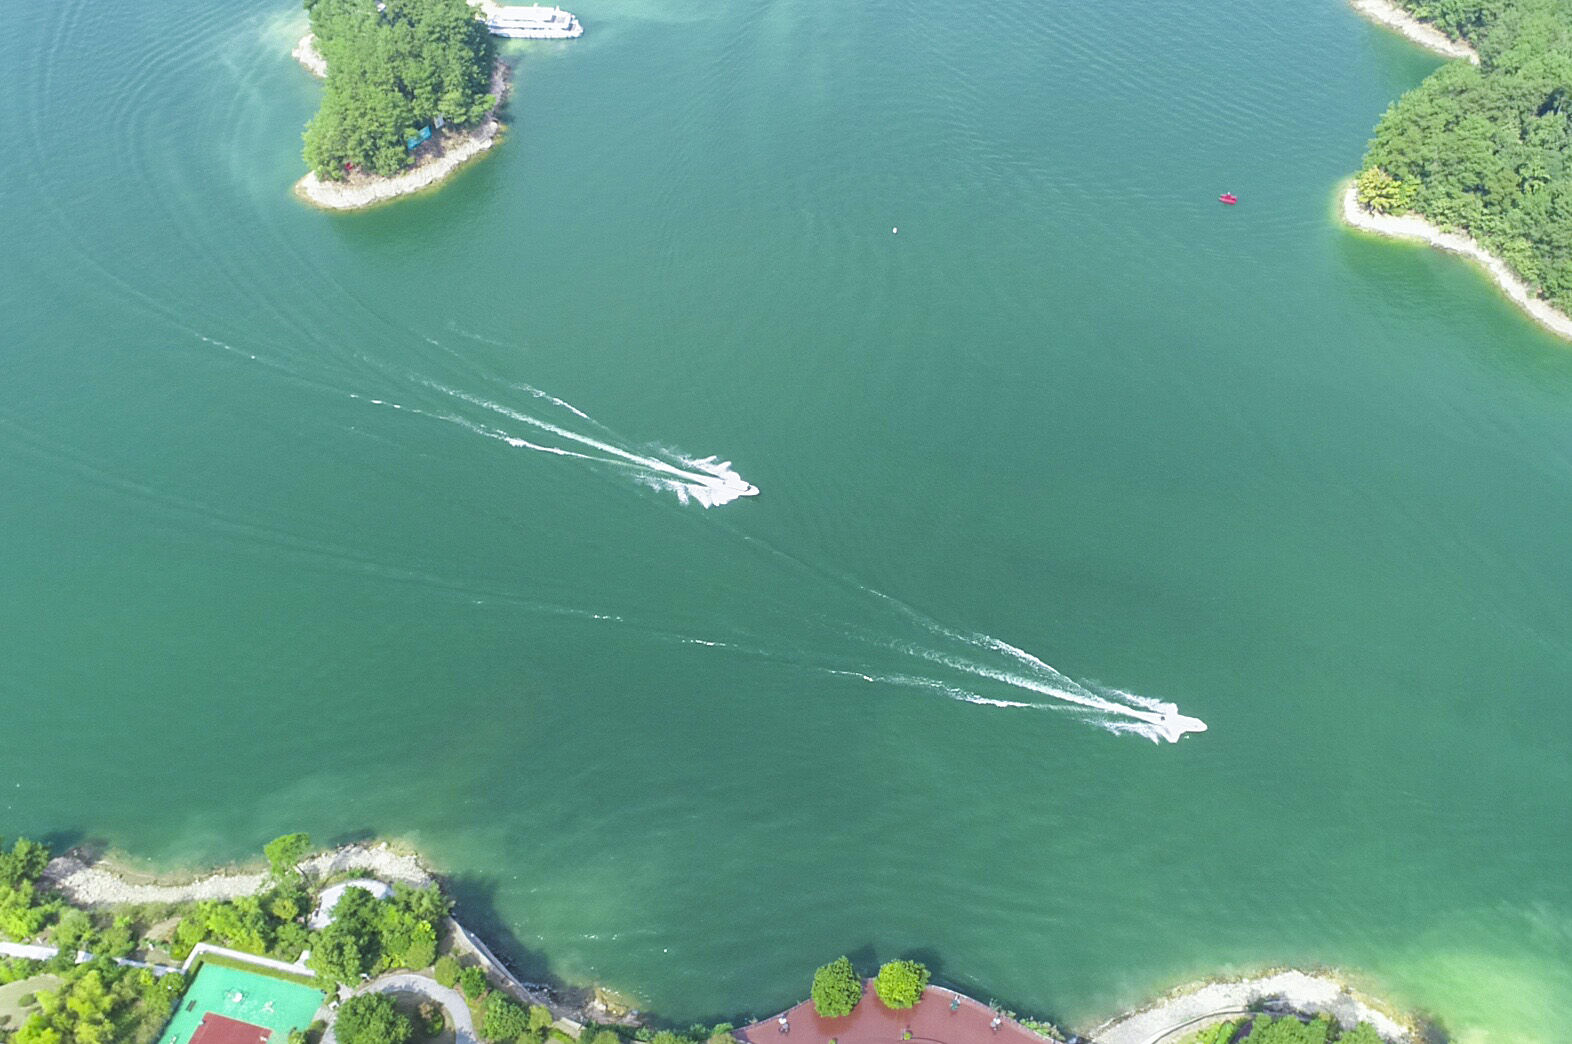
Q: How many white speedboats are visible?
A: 2